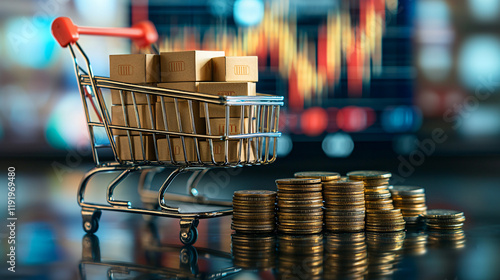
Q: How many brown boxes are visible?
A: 12